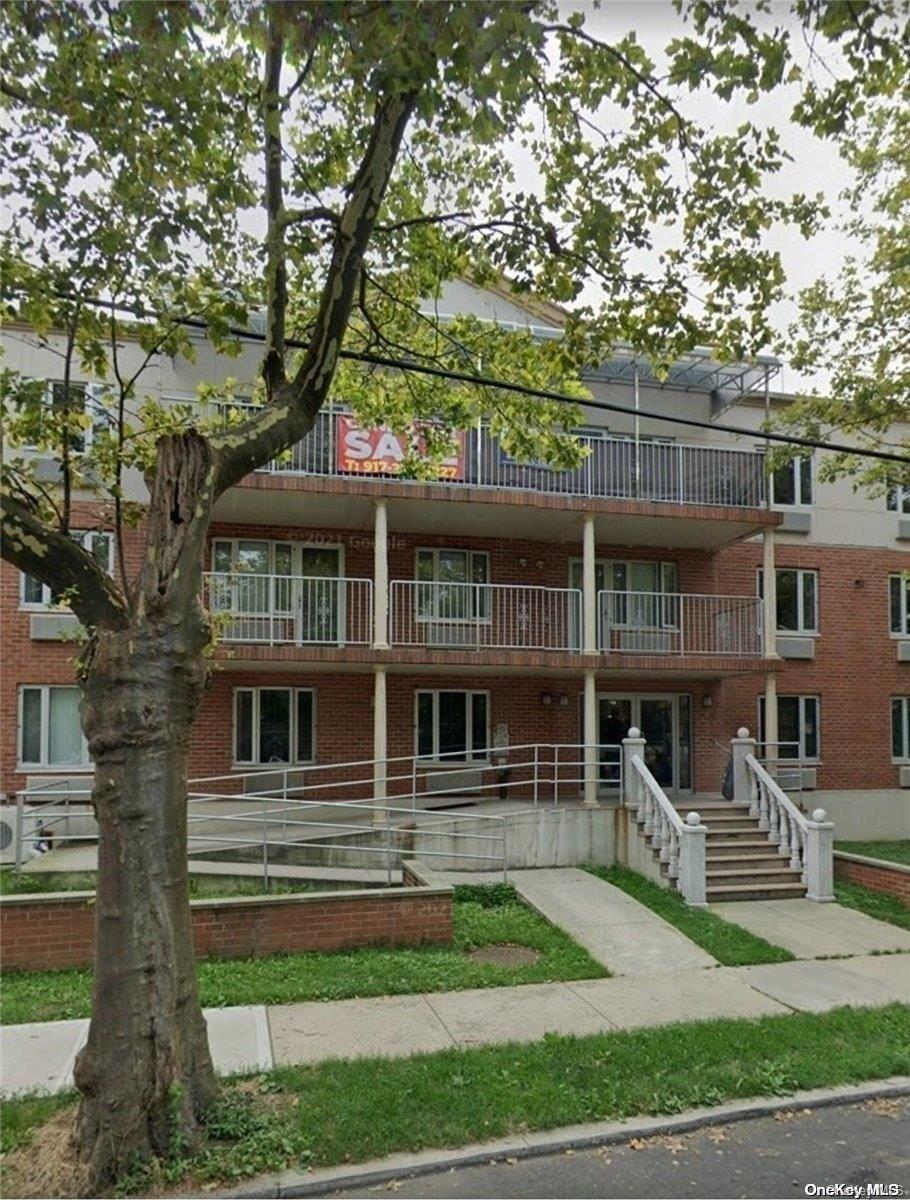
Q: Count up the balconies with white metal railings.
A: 2